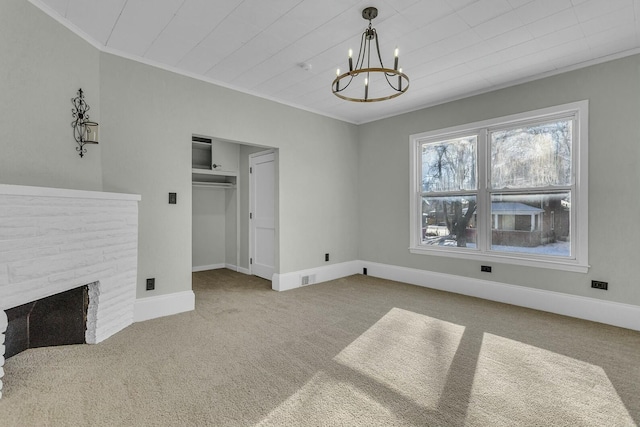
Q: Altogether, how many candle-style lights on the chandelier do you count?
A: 5